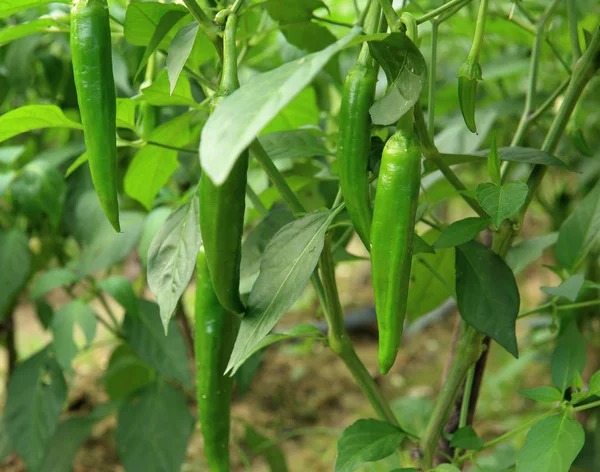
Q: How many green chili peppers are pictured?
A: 6